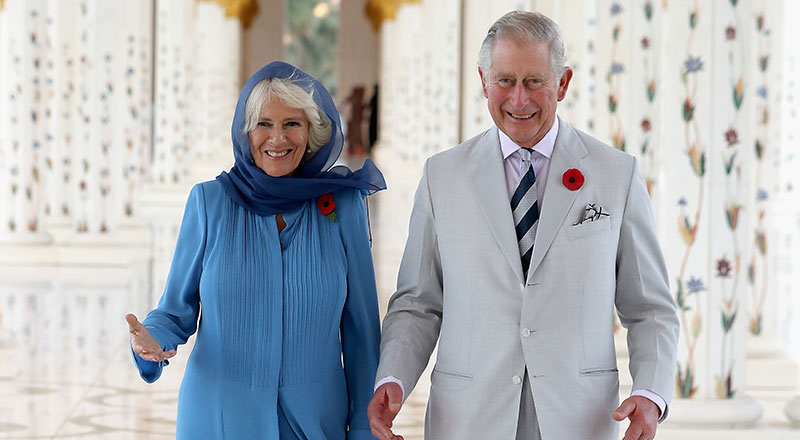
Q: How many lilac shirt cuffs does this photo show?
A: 2